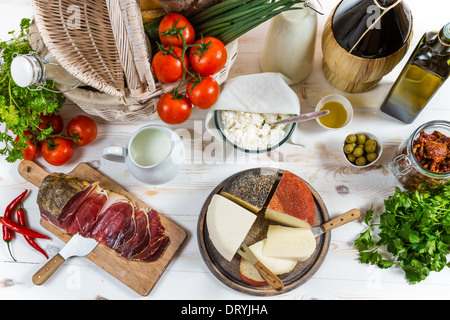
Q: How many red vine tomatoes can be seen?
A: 9